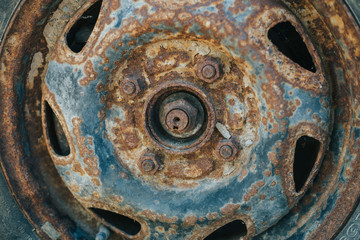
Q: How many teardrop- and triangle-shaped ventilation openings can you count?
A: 6